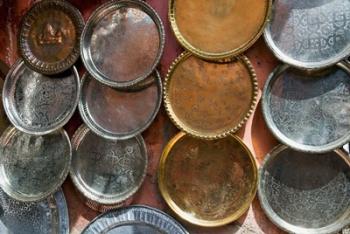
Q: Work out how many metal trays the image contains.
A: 14